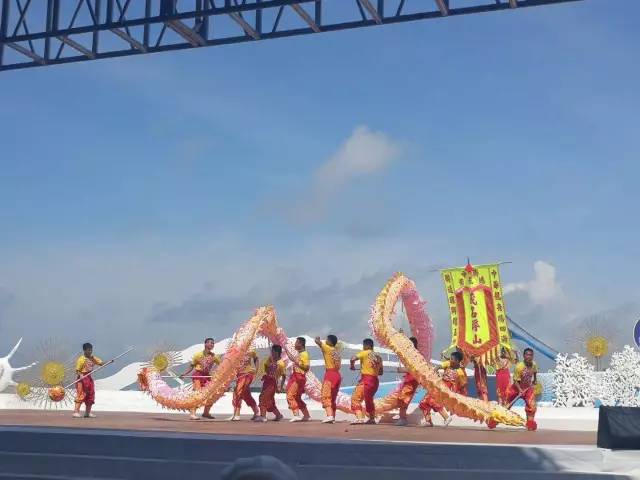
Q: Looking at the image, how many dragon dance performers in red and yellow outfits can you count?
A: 12